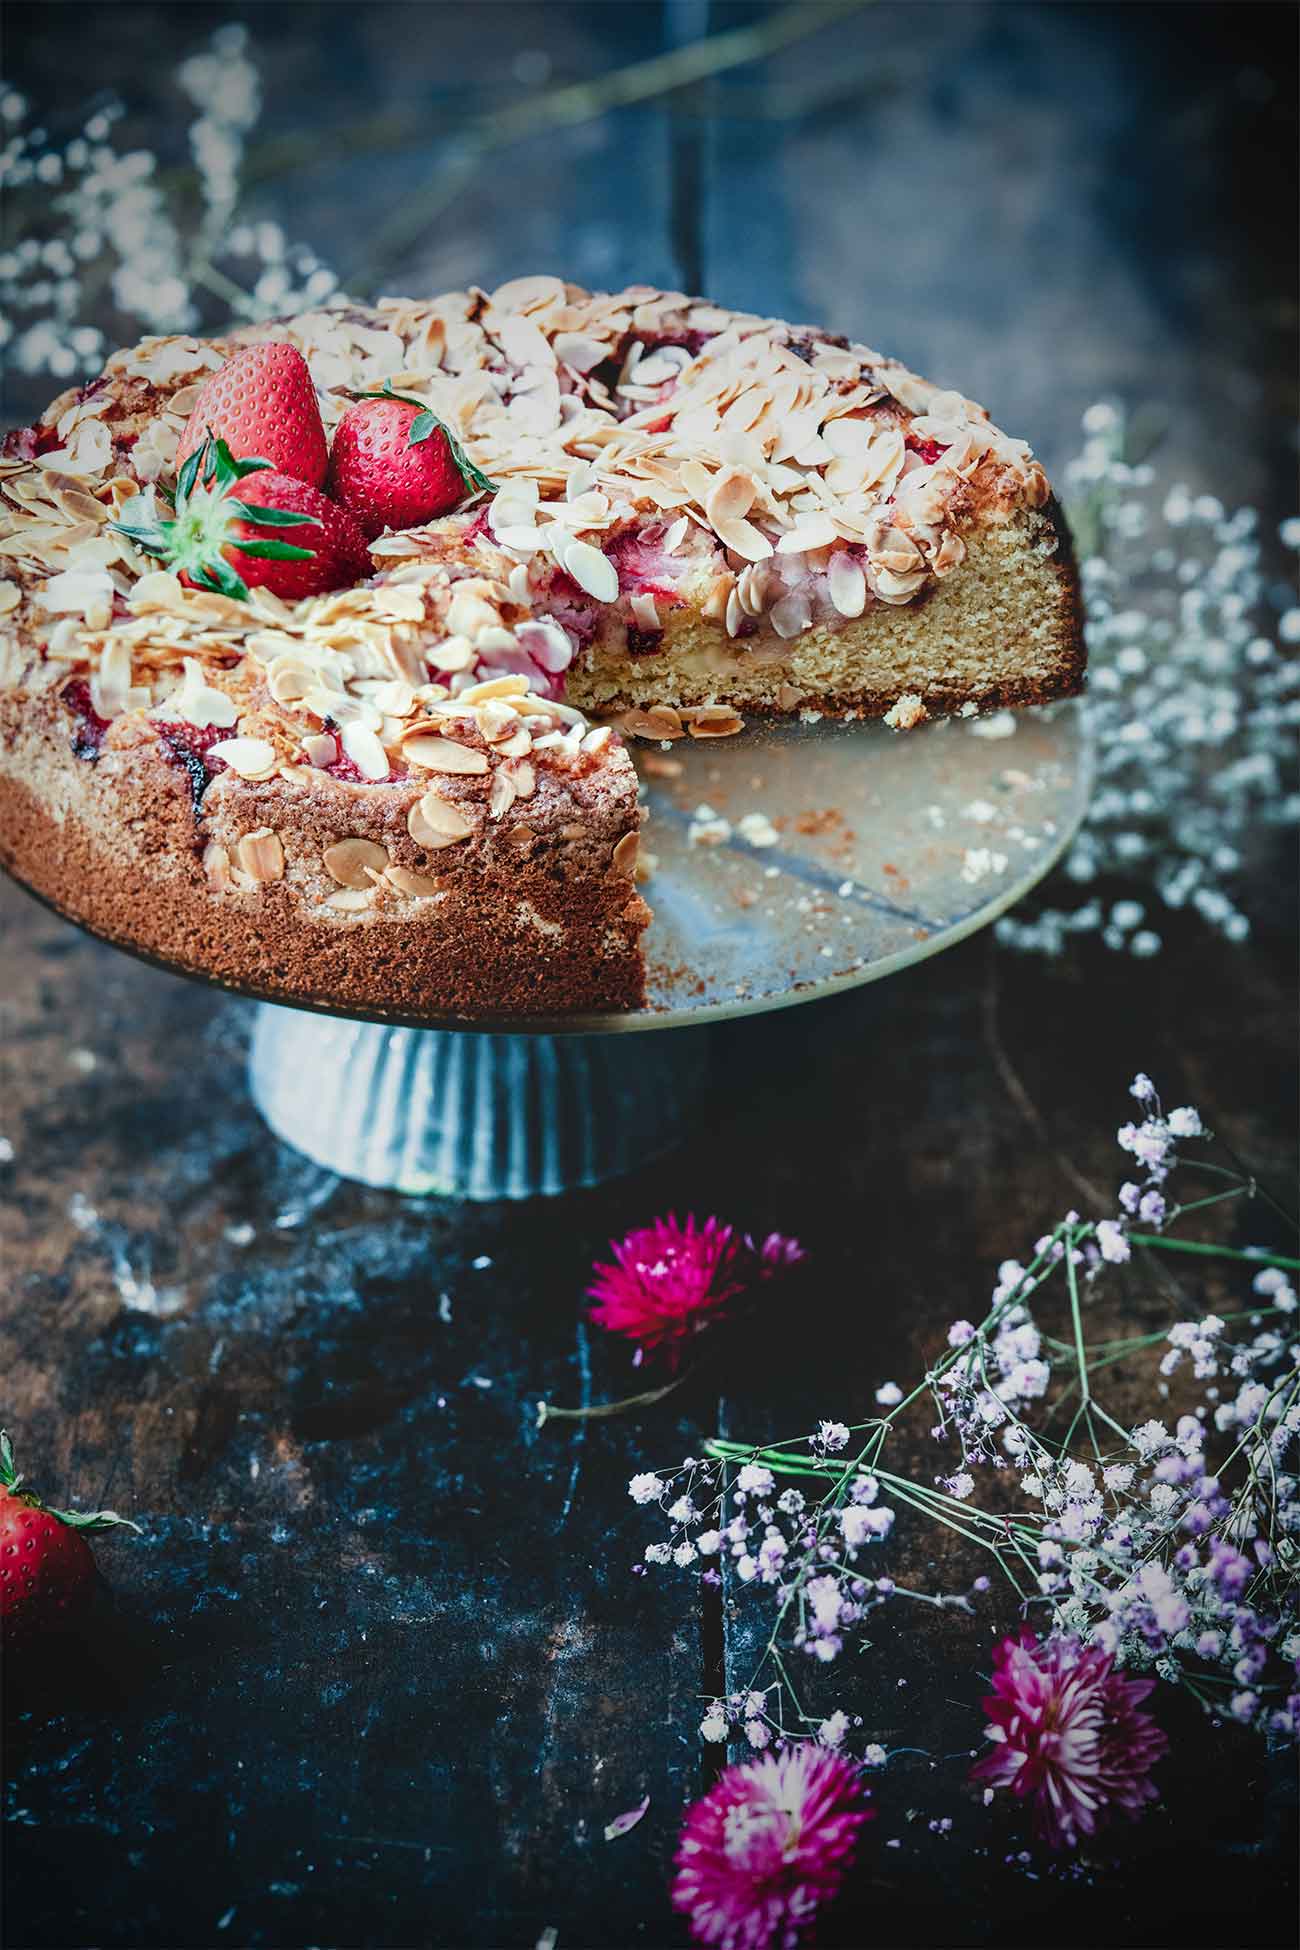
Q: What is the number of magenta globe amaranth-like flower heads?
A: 3